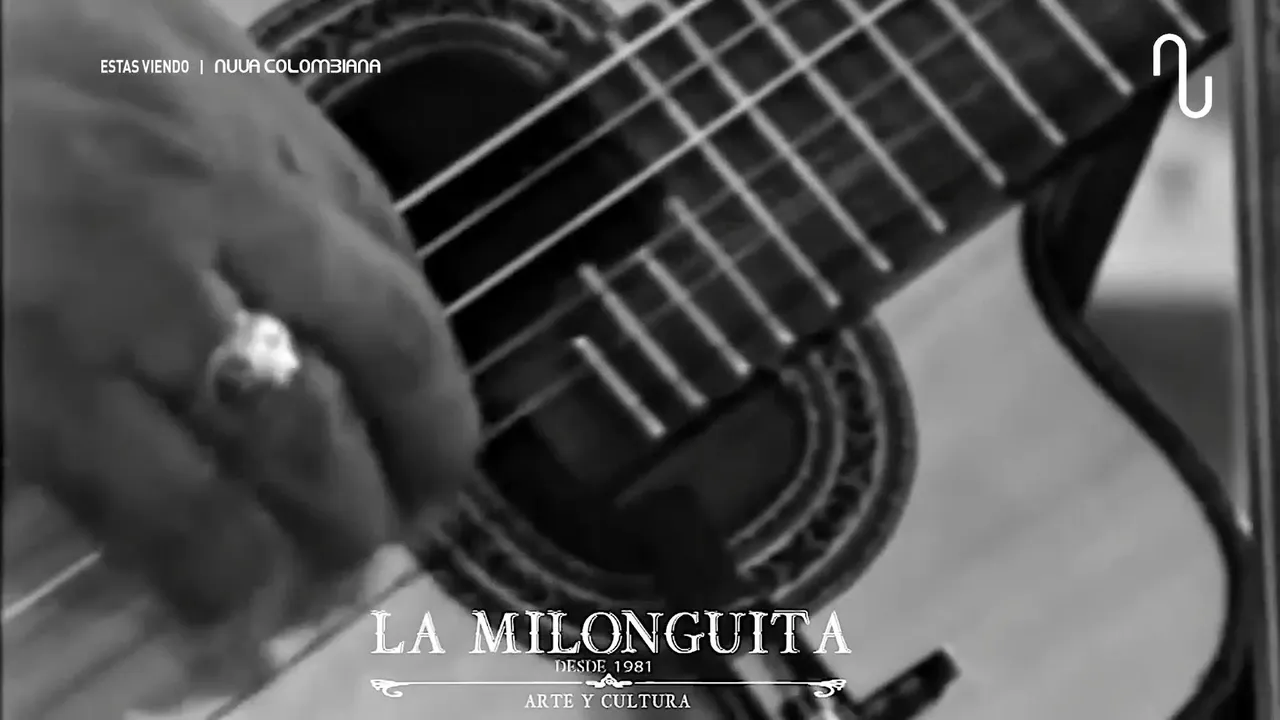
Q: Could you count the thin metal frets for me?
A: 11